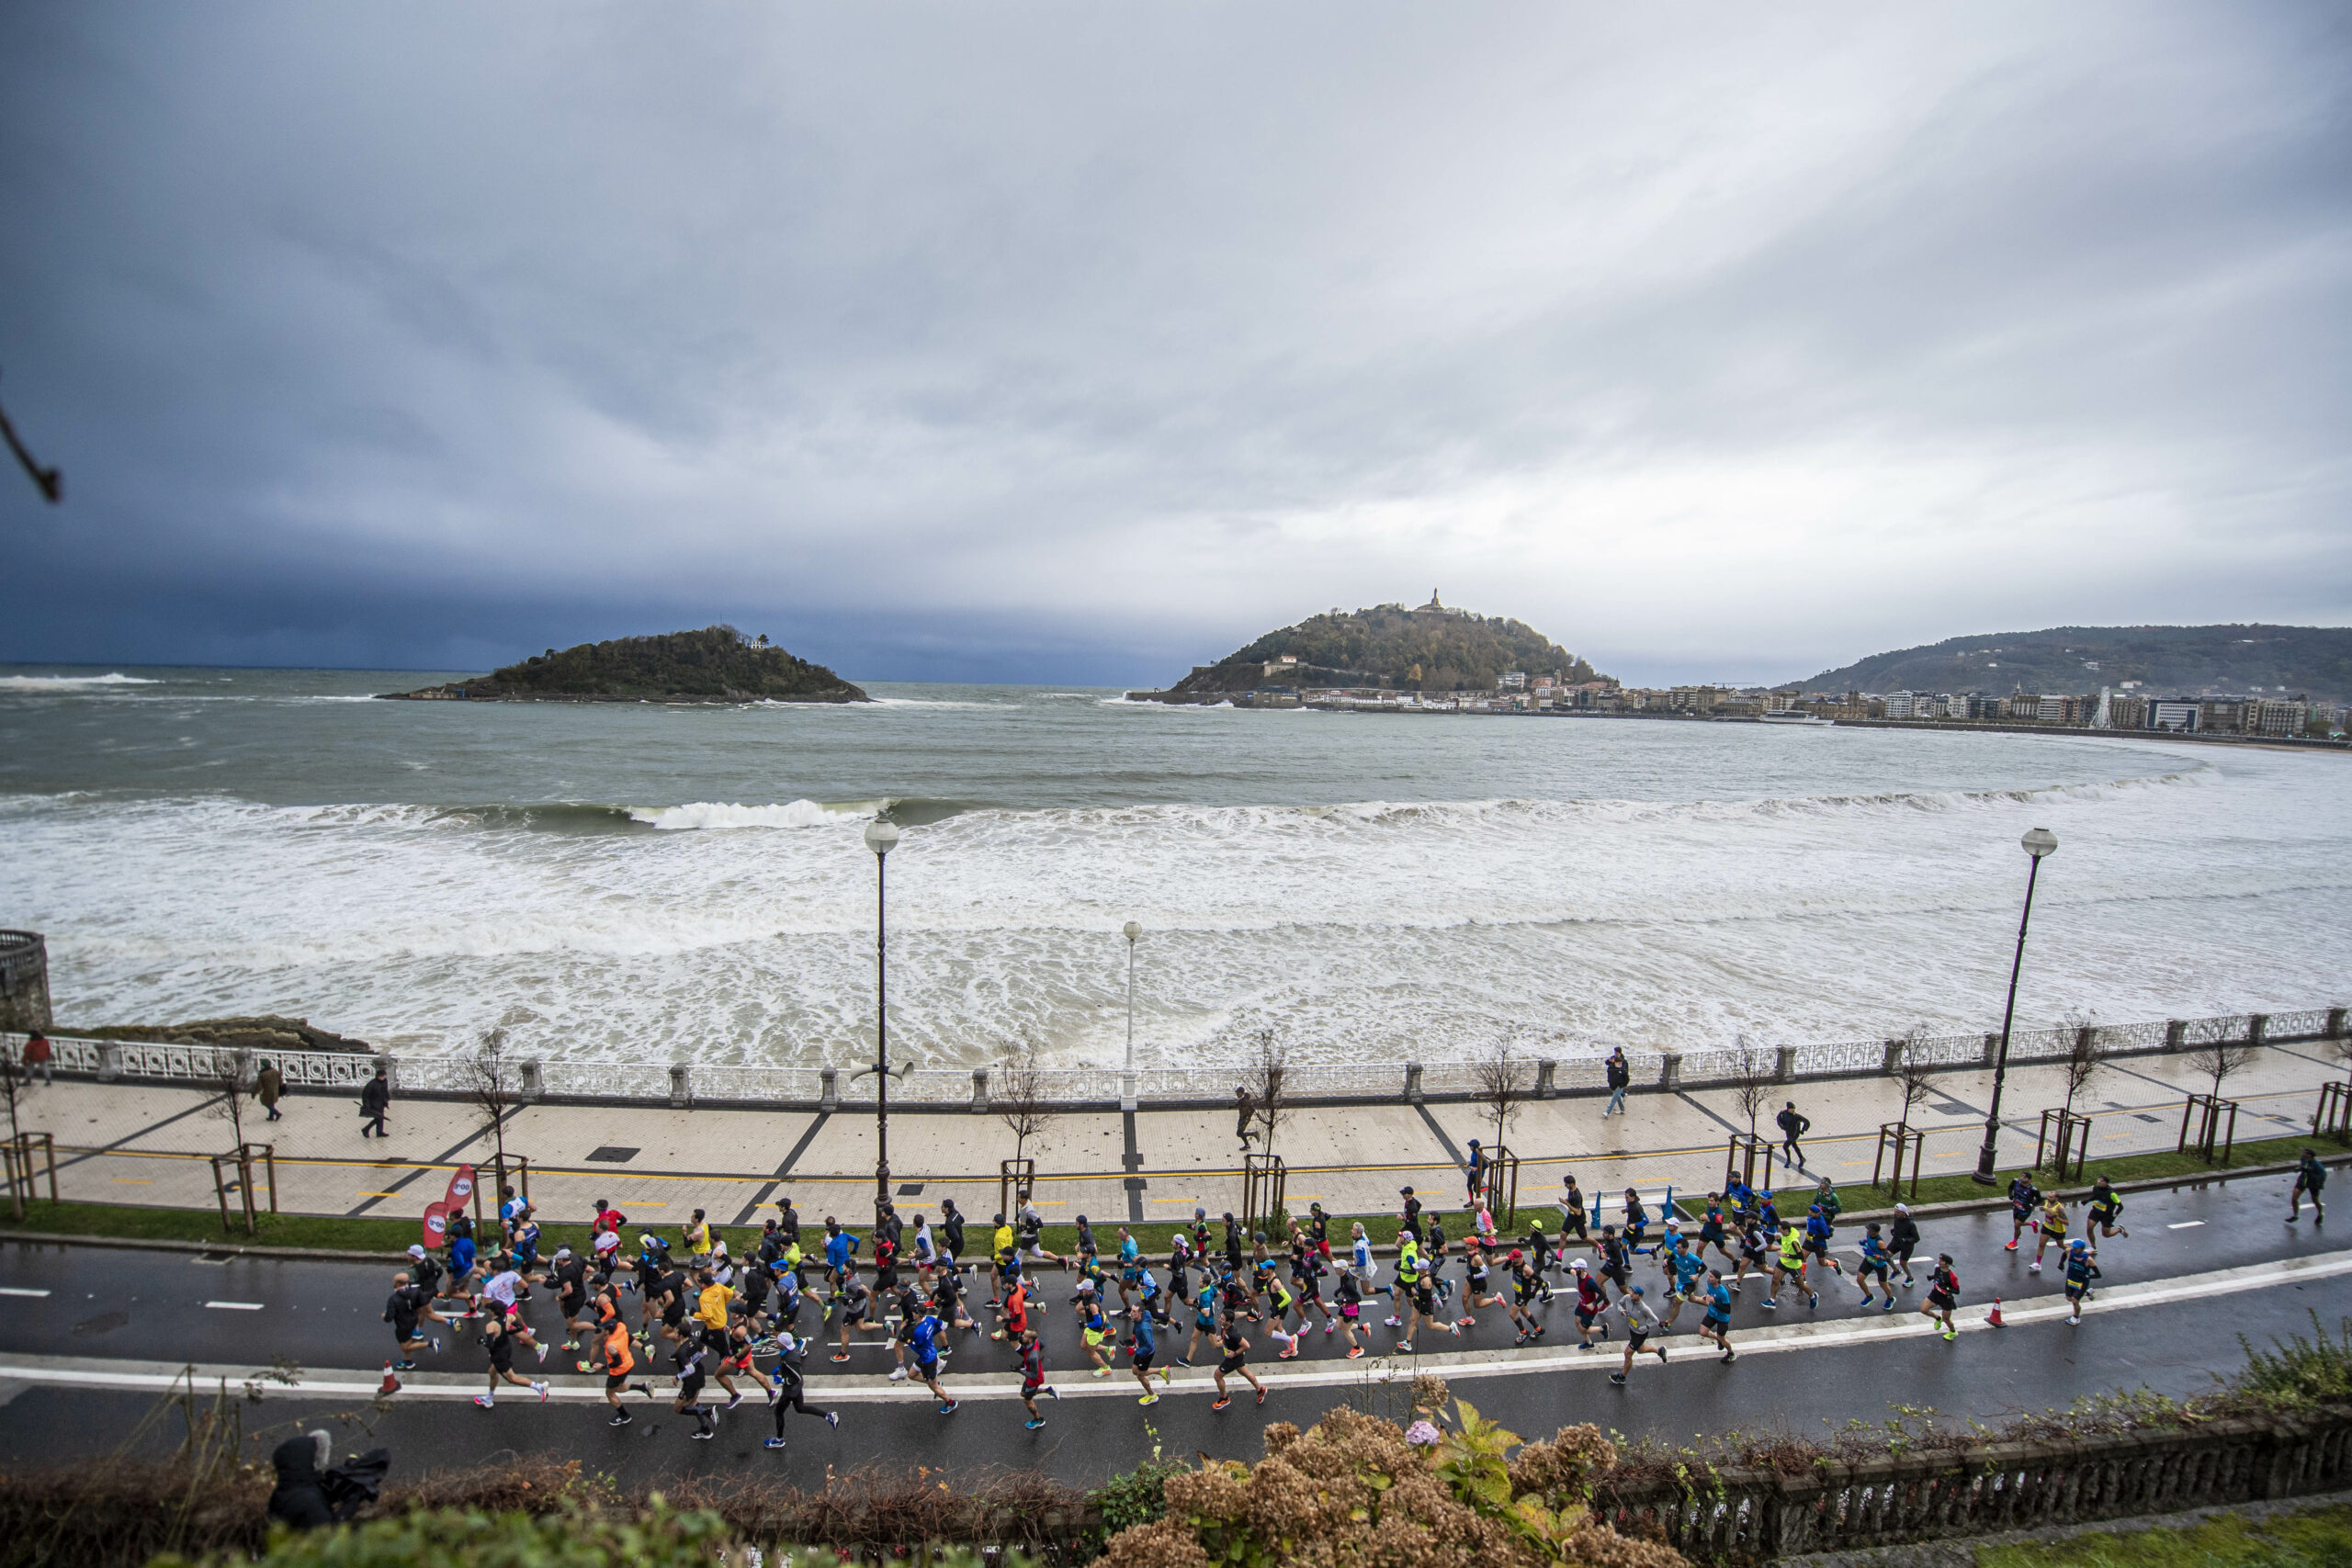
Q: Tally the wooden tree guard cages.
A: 11